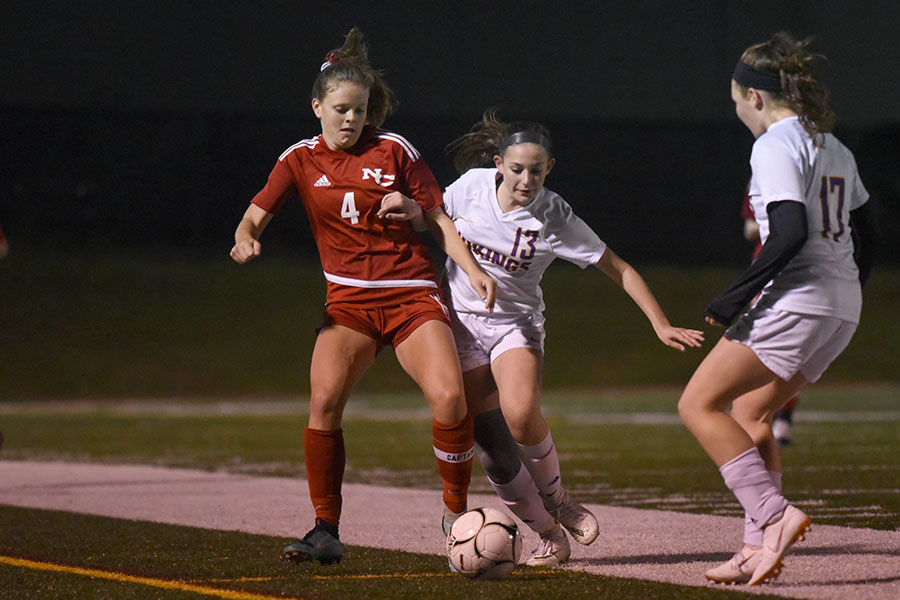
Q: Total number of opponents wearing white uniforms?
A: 2